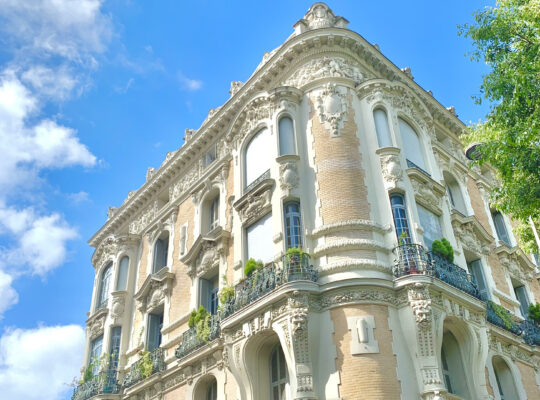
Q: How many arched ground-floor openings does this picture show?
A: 4